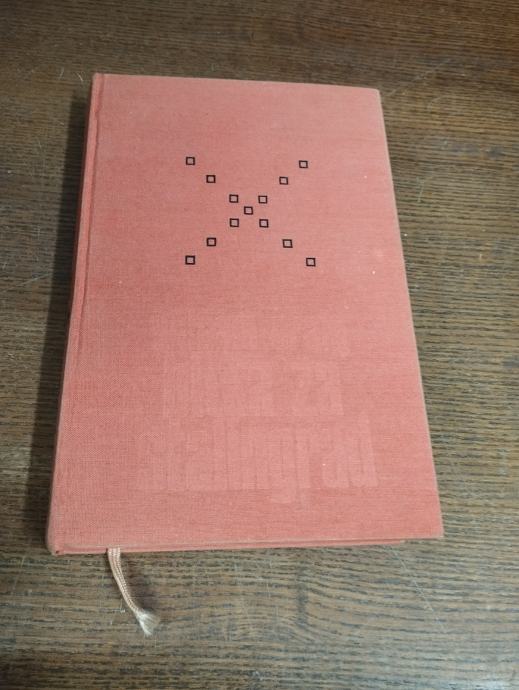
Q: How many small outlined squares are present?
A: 13